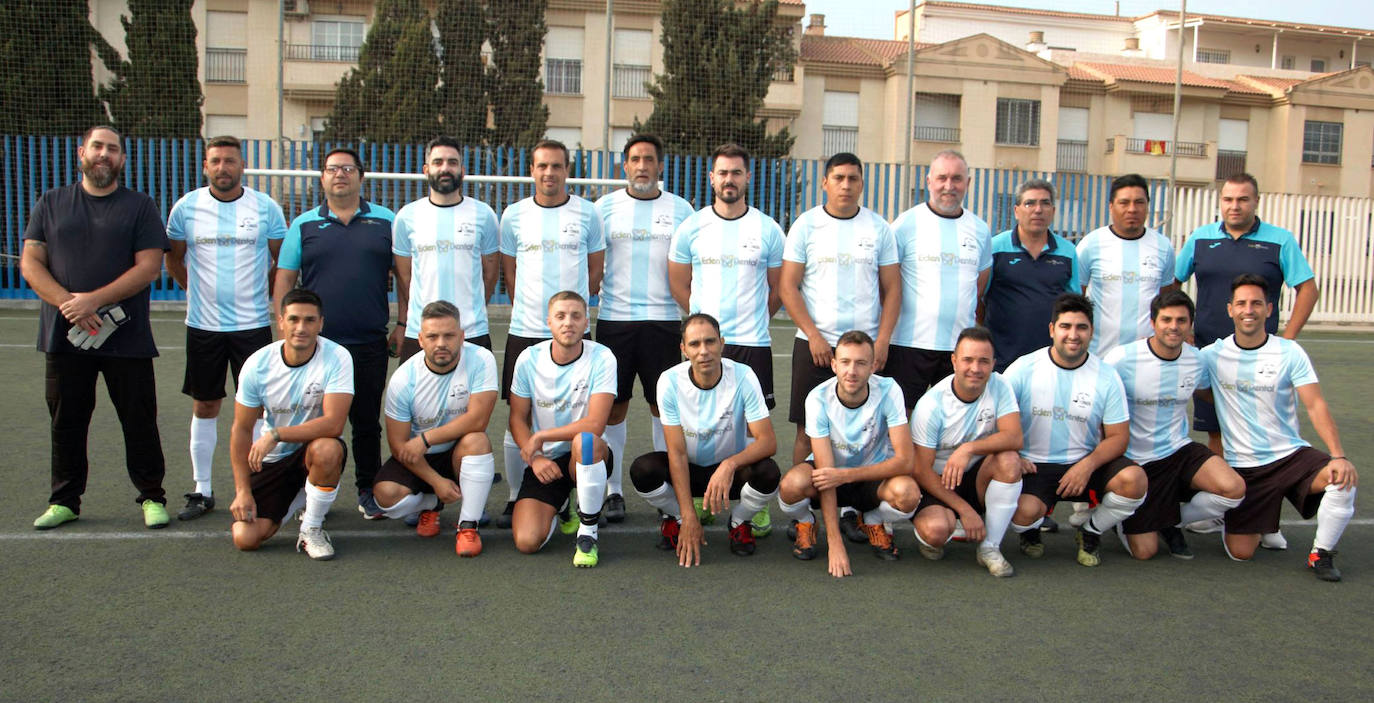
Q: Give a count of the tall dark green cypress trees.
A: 6